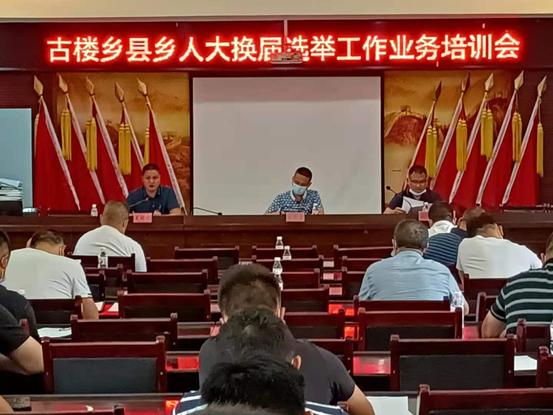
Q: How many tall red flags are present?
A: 10